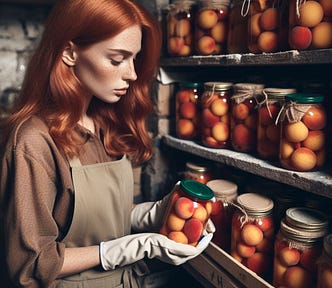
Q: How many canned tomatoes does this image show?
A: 0